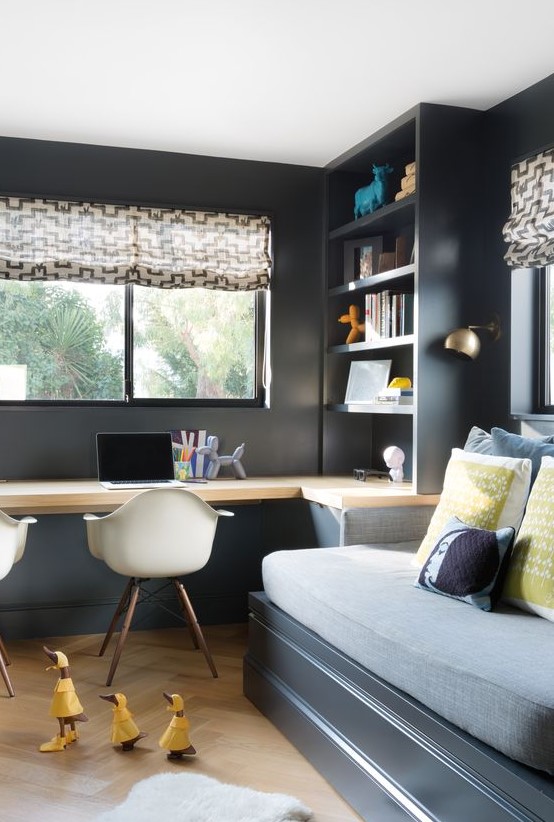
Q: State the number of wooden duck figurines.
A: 3